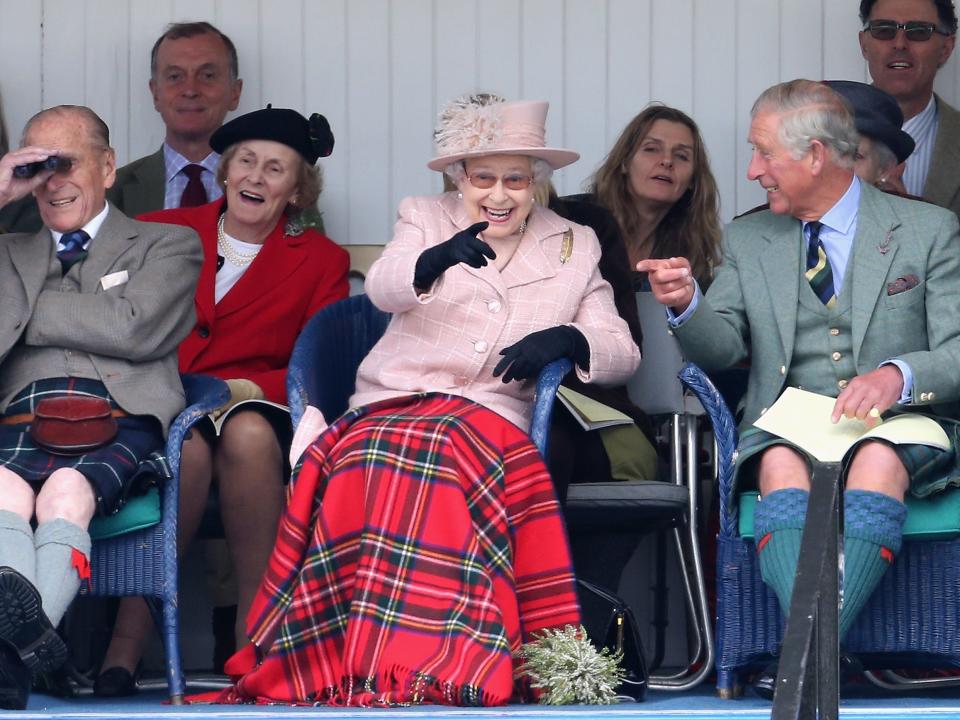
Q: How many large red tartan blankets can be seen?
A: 1